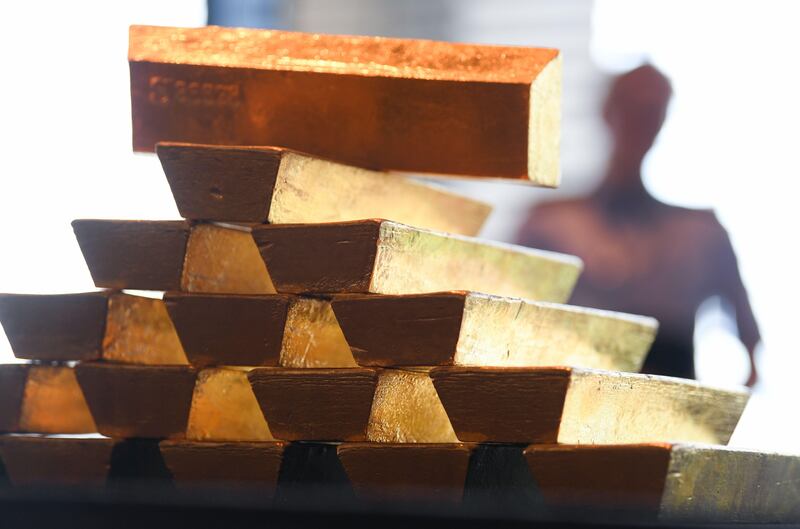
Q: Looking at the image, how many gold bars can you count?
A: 15